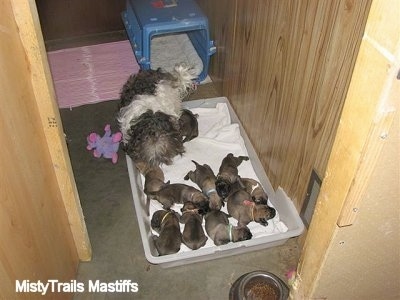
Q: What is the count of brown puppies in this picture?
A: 10